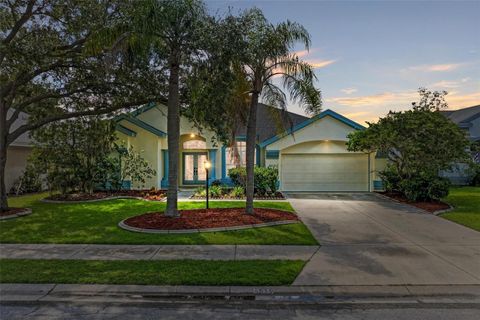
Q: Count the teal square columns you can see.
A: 2